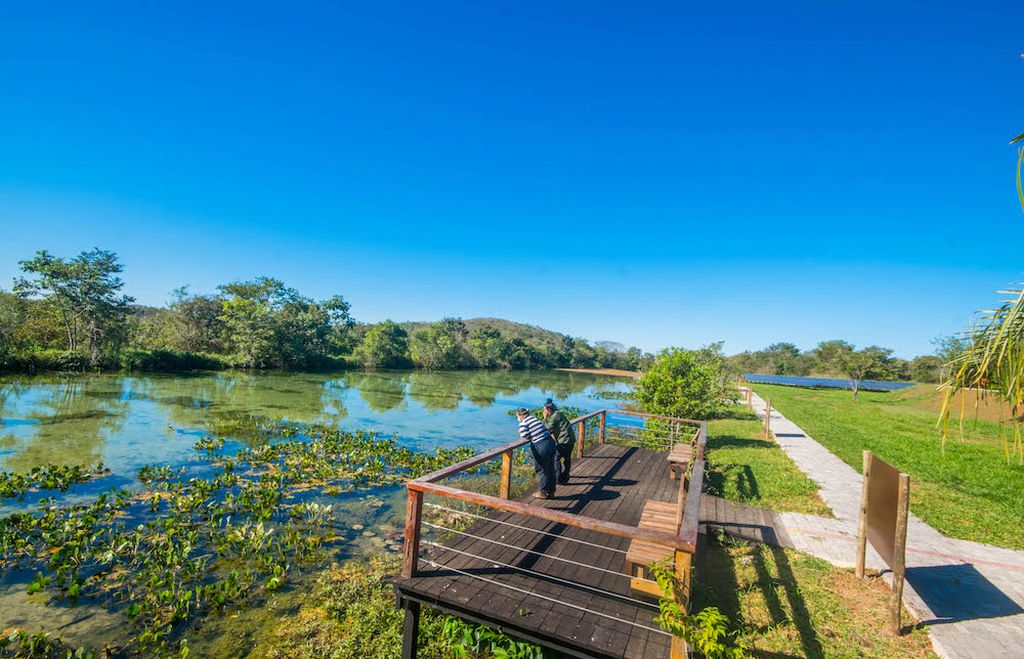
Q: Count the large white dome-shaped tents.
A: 0